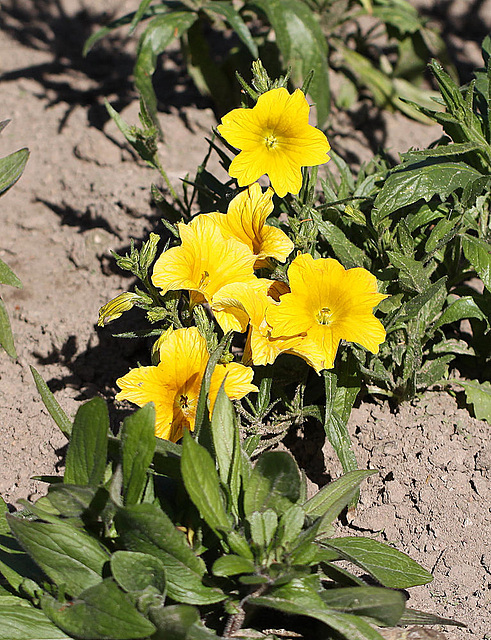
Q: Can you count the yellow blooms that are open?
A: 6